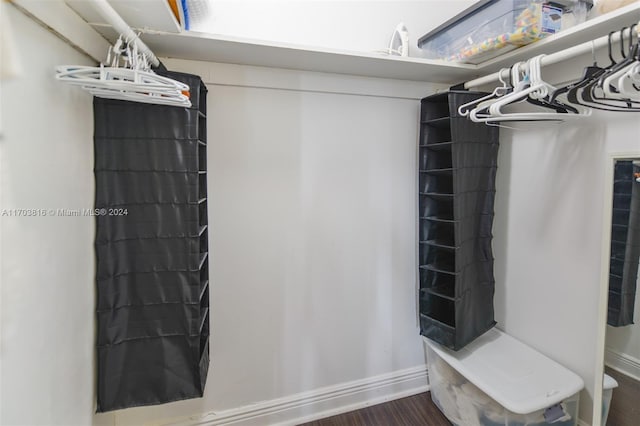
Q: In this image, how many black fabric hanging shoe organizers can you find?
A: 2